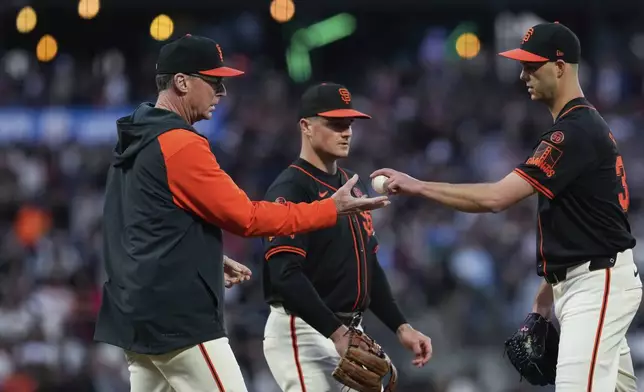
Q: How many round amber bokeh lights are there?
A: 6